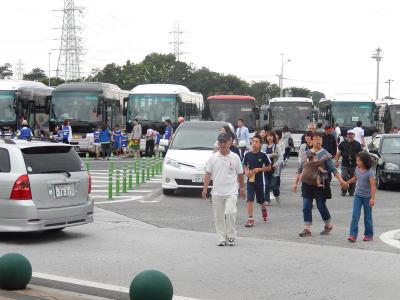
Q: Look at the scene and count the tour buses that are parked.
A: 7